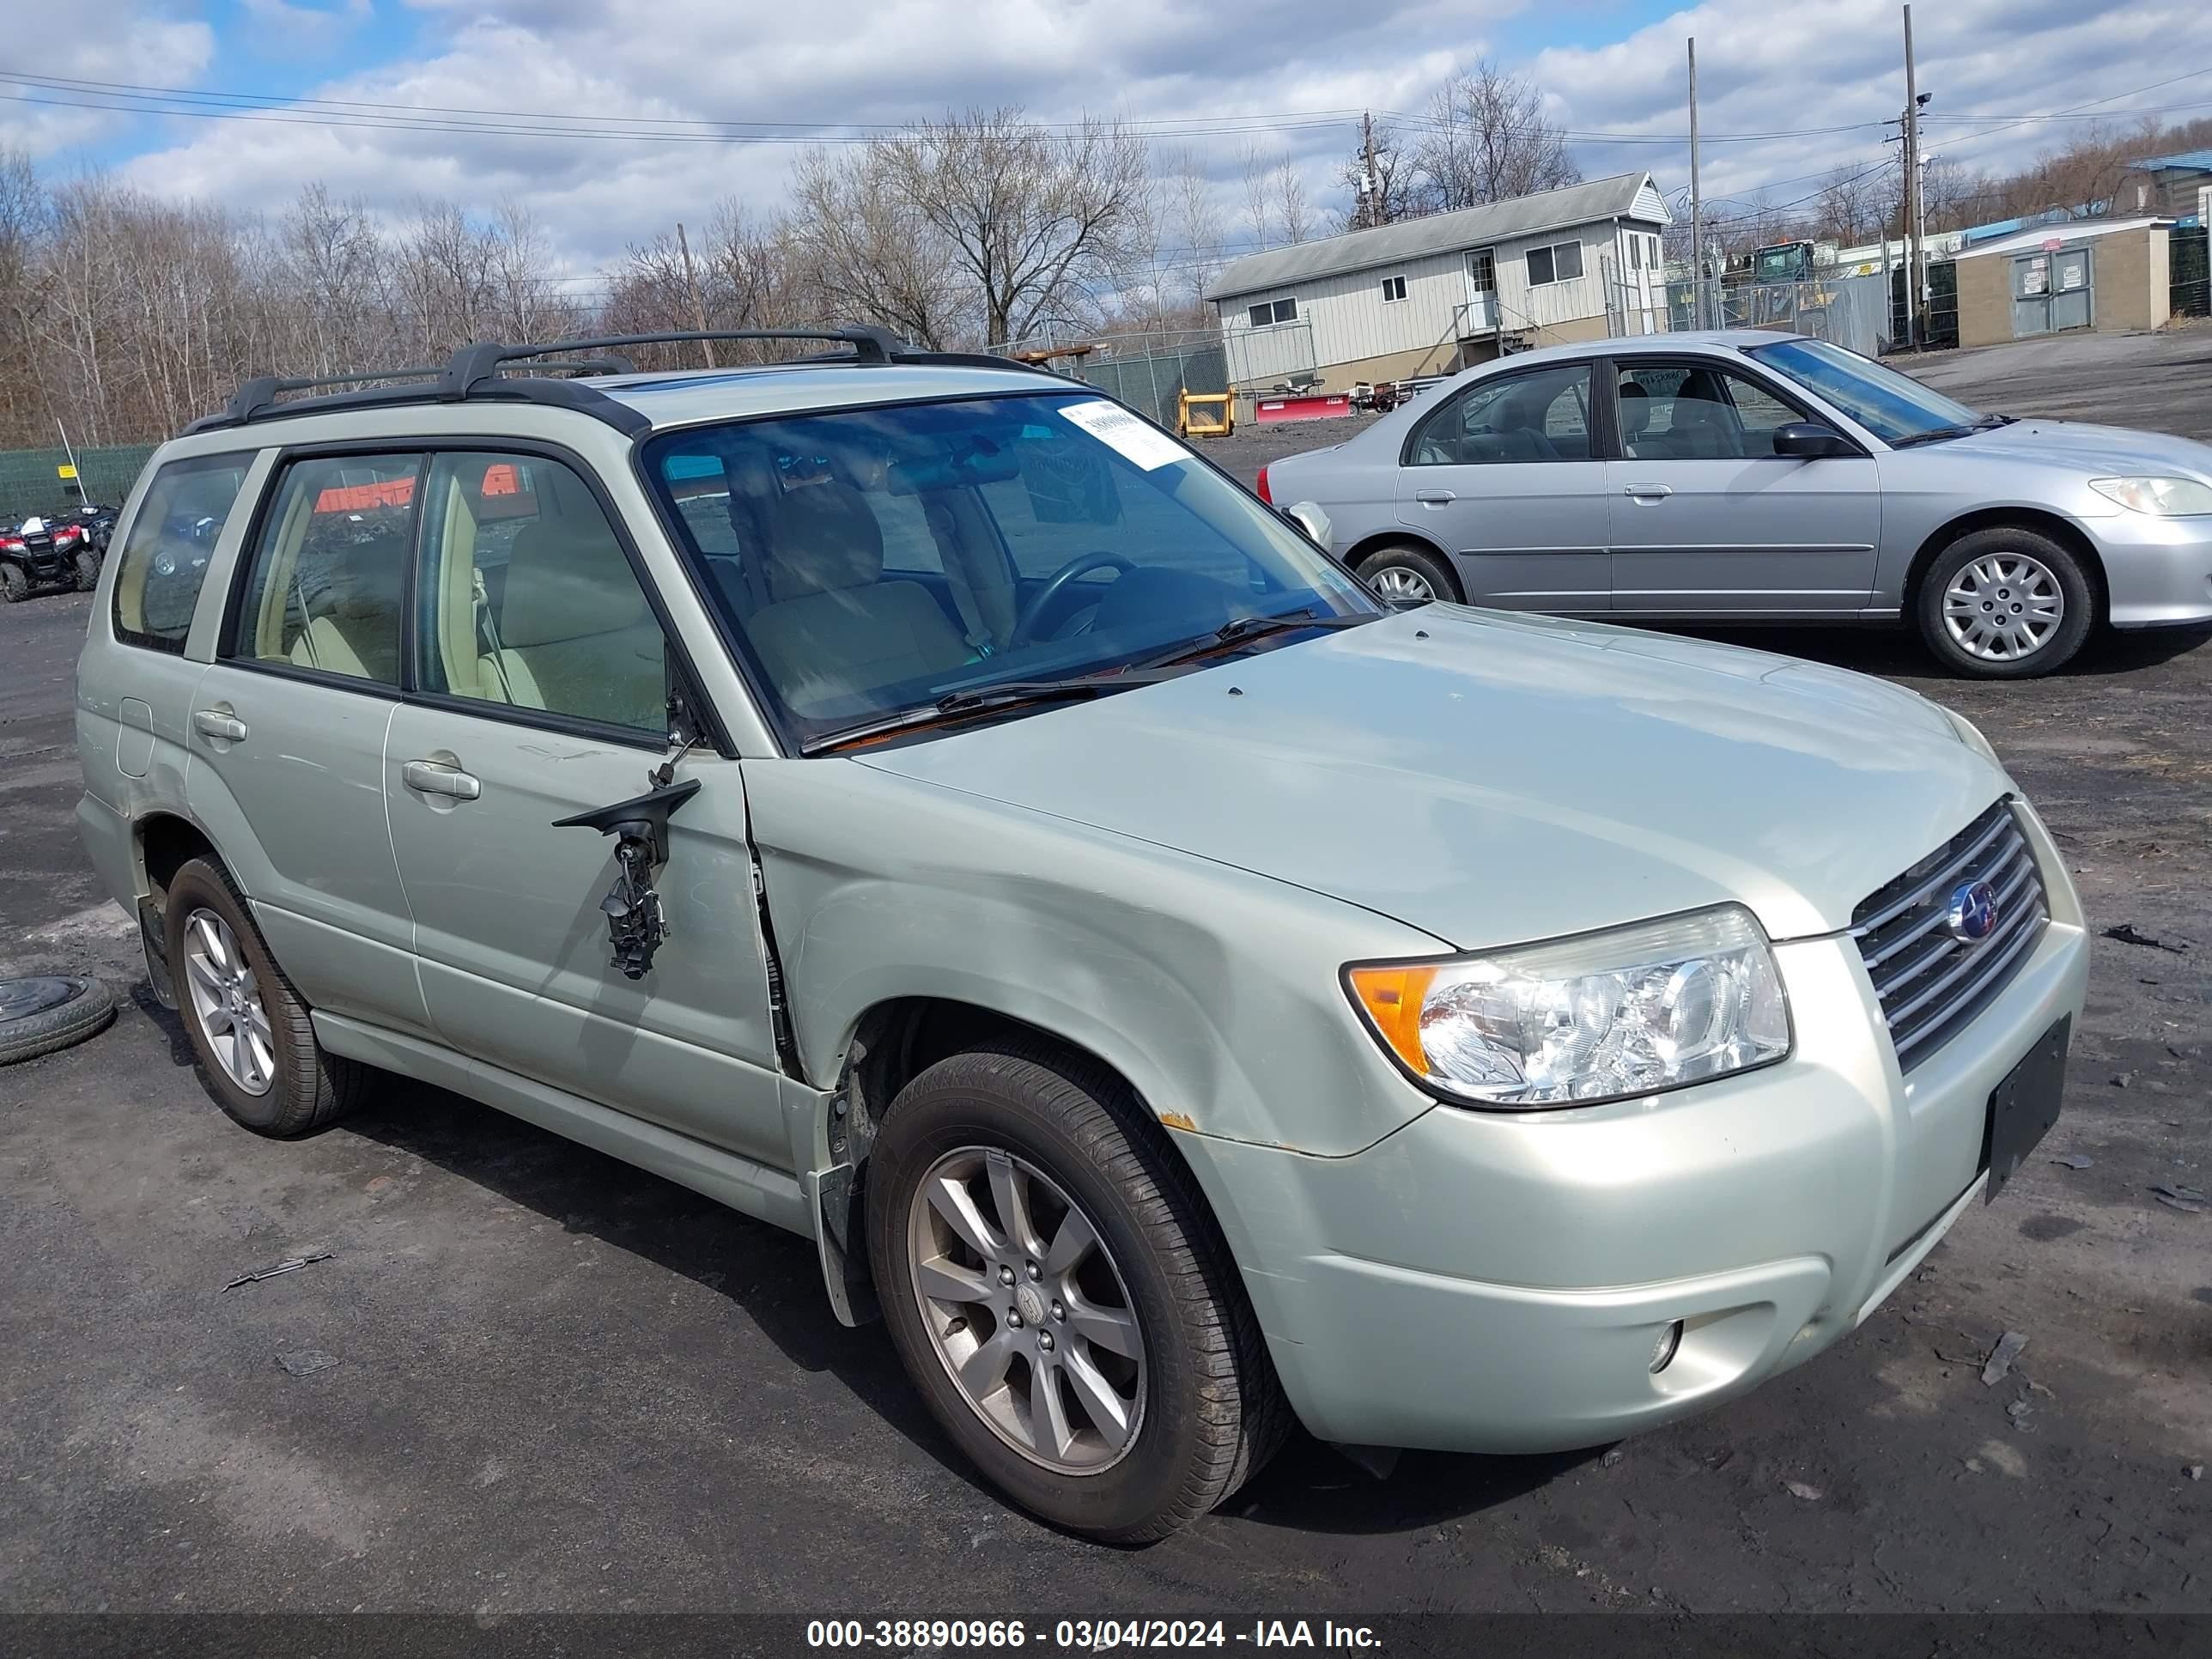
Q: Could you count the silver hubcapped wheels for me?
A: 4